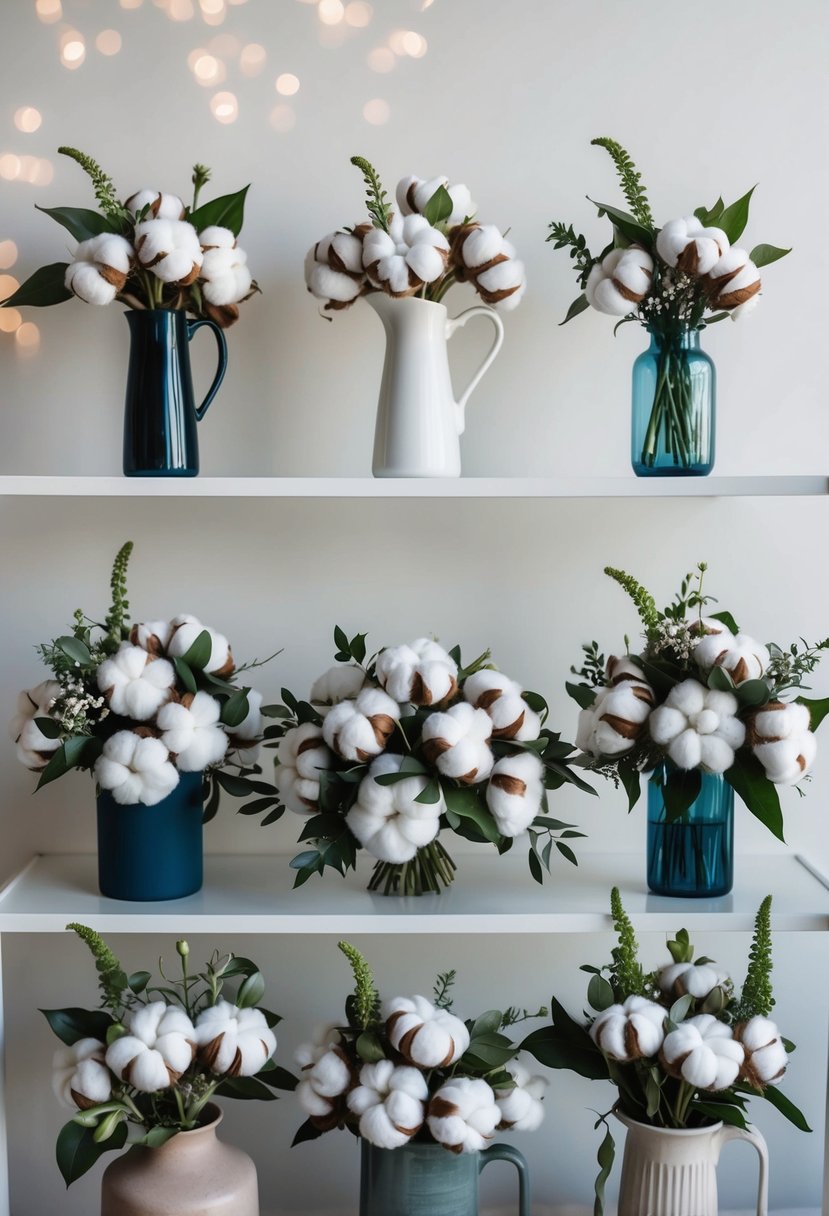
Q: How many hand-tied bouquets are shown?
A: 1